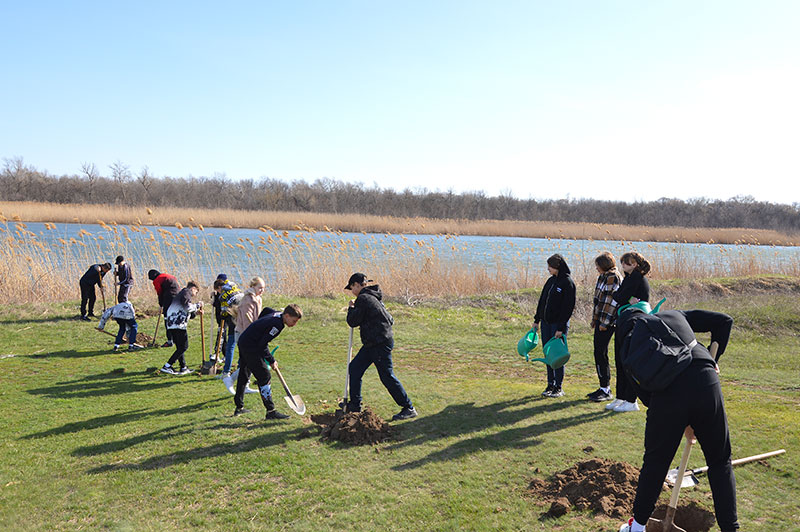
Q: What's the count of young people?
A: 14